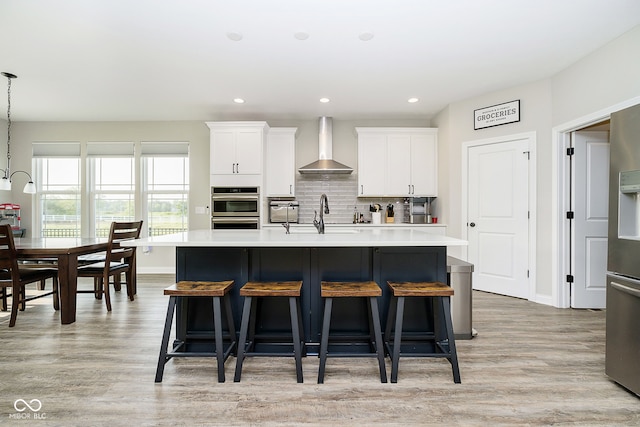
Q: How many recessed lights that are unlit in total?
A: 3